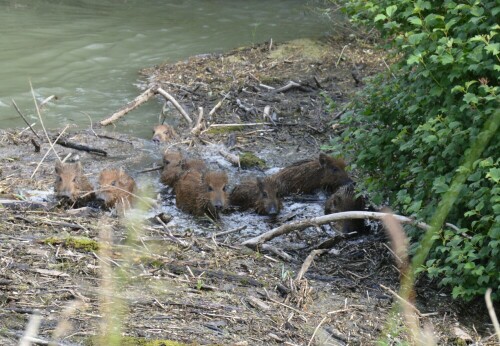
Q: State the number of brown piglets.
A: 9